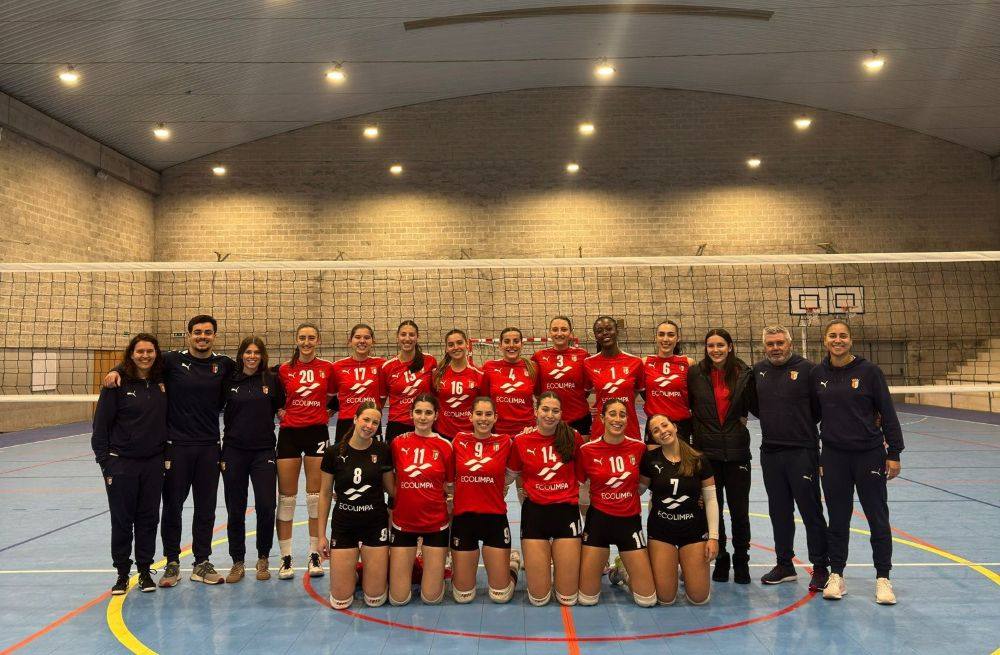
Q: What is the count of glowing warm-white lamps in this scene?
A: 12